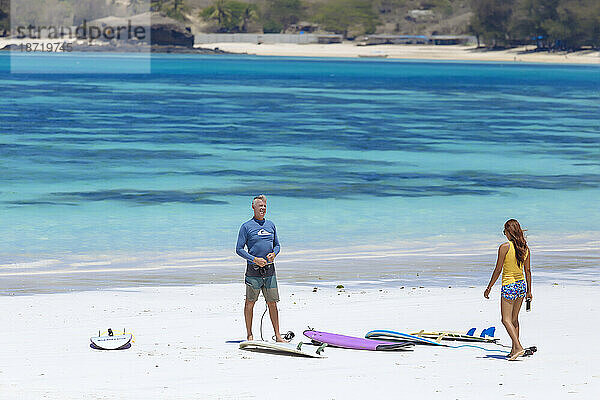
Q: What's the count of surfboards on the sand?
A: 5